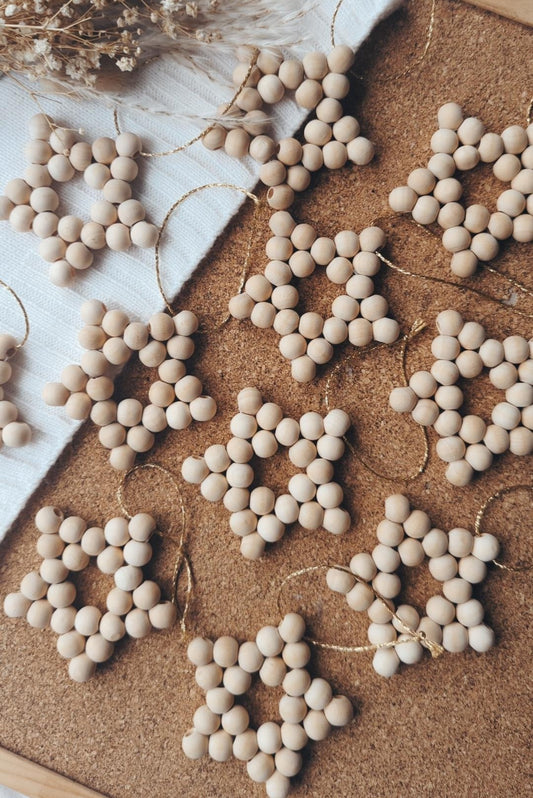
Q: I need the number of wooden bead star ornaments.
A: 11